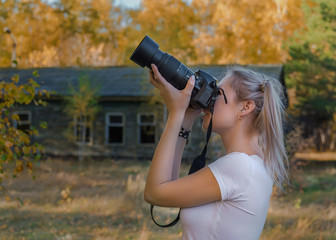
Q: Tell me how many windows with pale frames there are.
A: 4